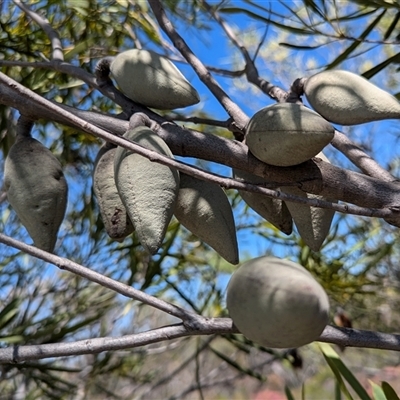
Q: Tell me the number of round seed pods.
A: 1